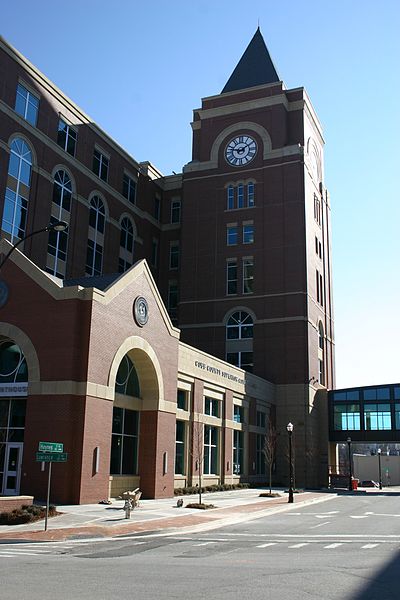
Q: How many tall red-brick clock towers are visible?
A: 1